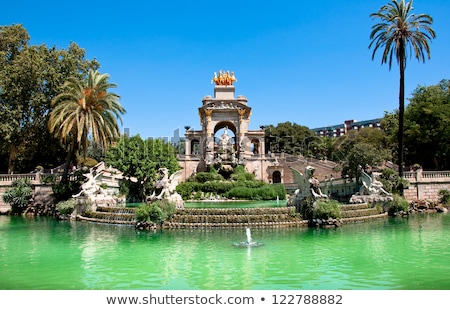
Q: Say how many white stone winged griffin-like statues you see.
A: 4